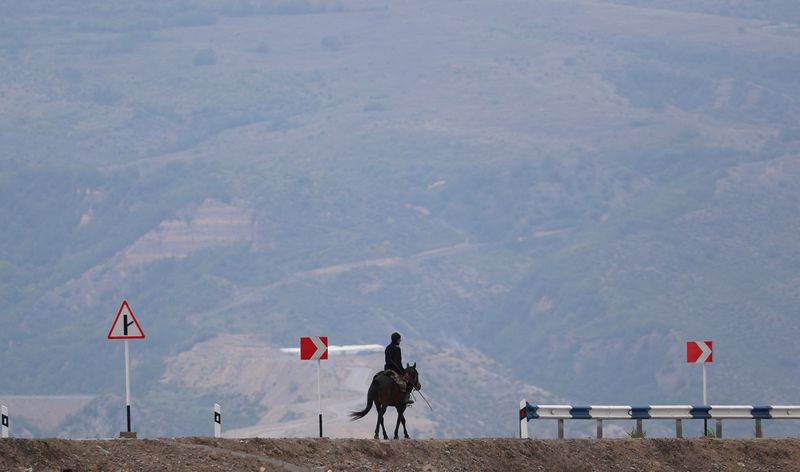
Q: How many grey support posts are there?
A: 6